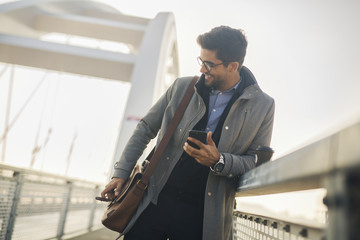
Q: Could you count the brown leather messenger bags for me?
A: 1